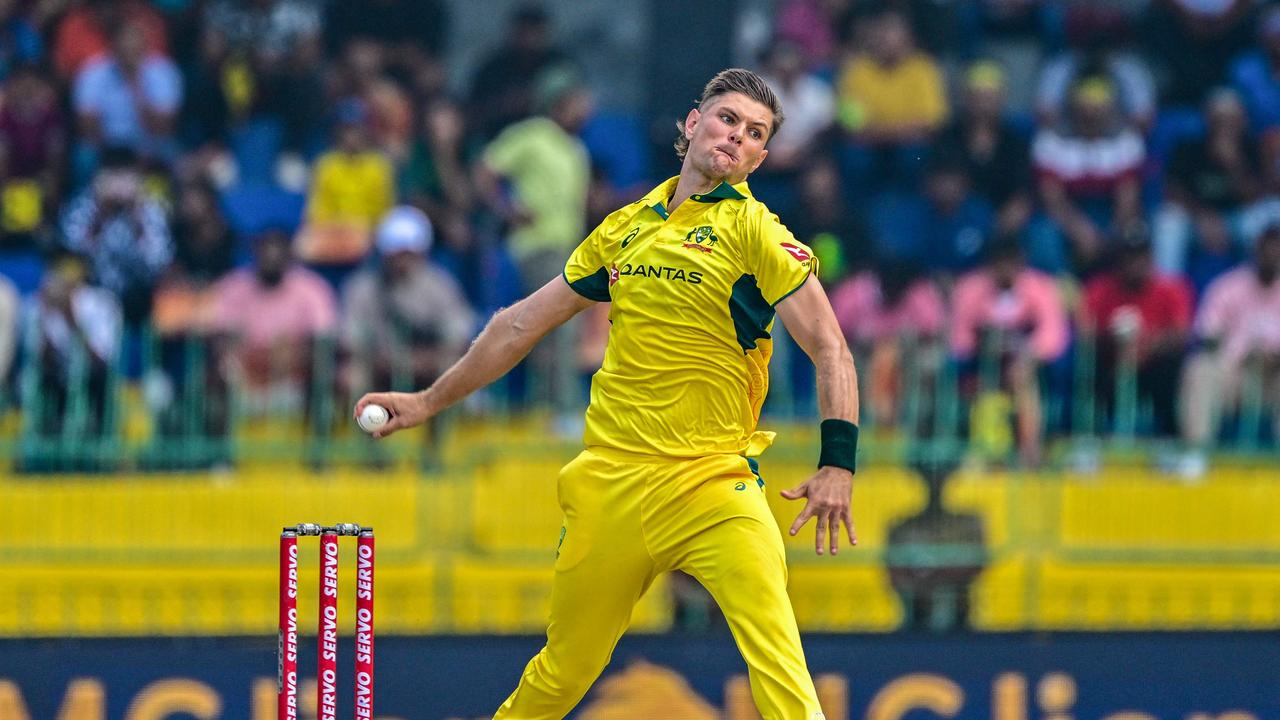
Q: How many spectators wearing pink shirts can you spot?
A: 4